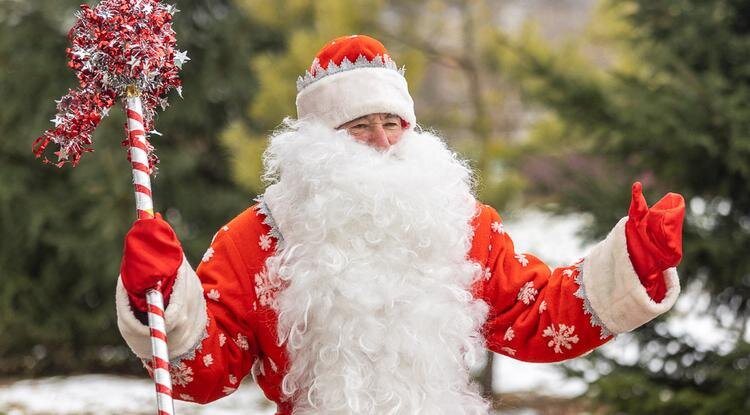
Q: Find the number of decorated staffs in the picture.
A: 1